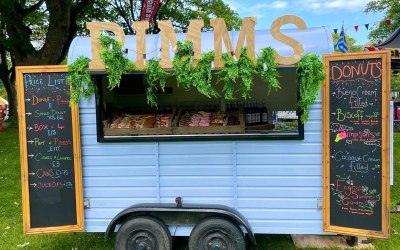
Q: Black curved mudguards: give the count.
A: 1